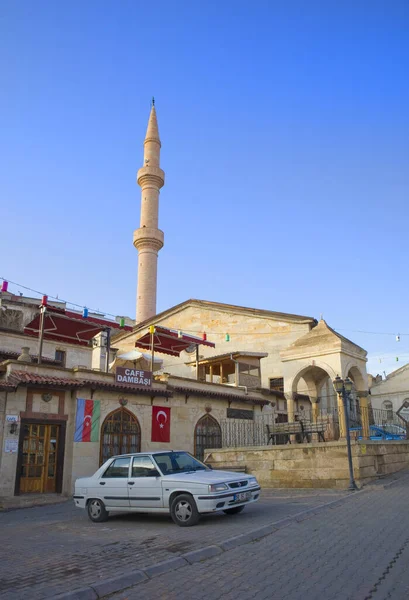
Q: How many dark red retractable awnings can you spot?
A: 2